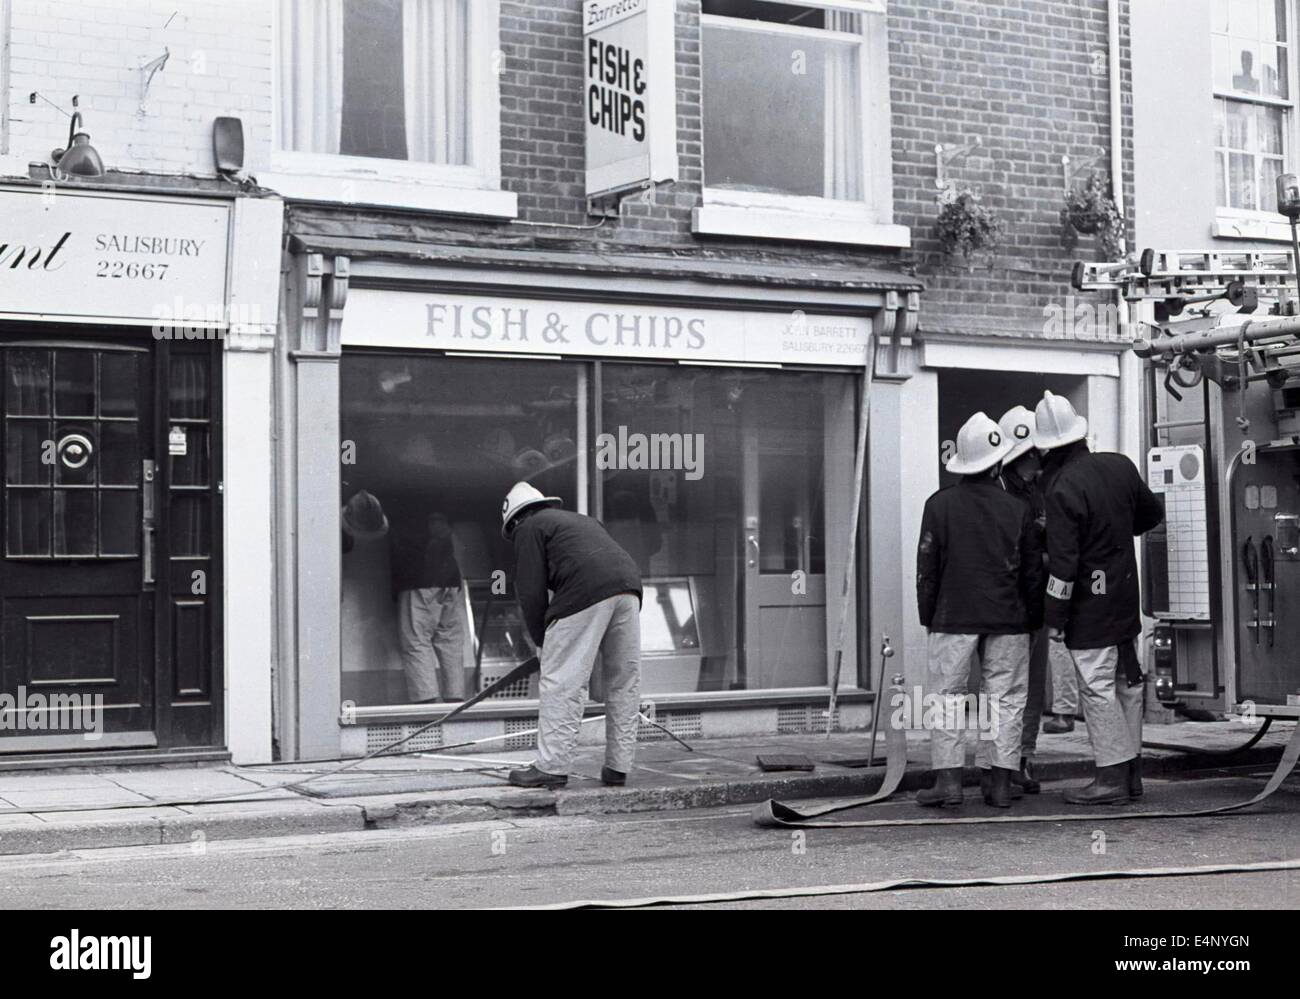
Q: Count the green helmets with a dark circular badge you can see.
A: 0